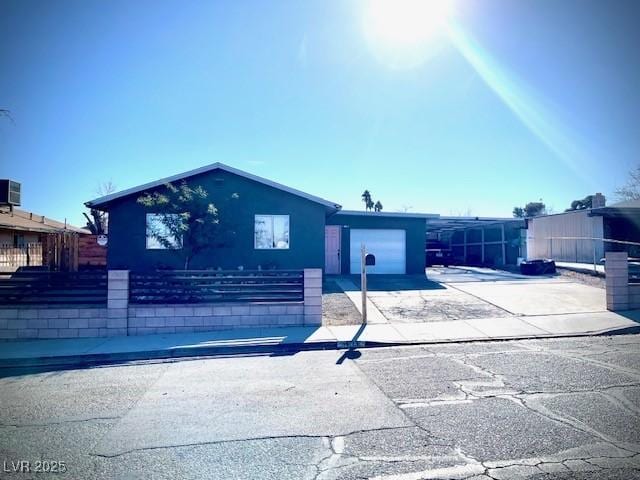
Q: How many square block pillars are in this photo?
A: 3